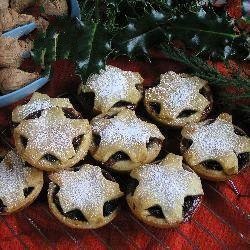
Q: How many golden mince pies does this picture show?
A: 9